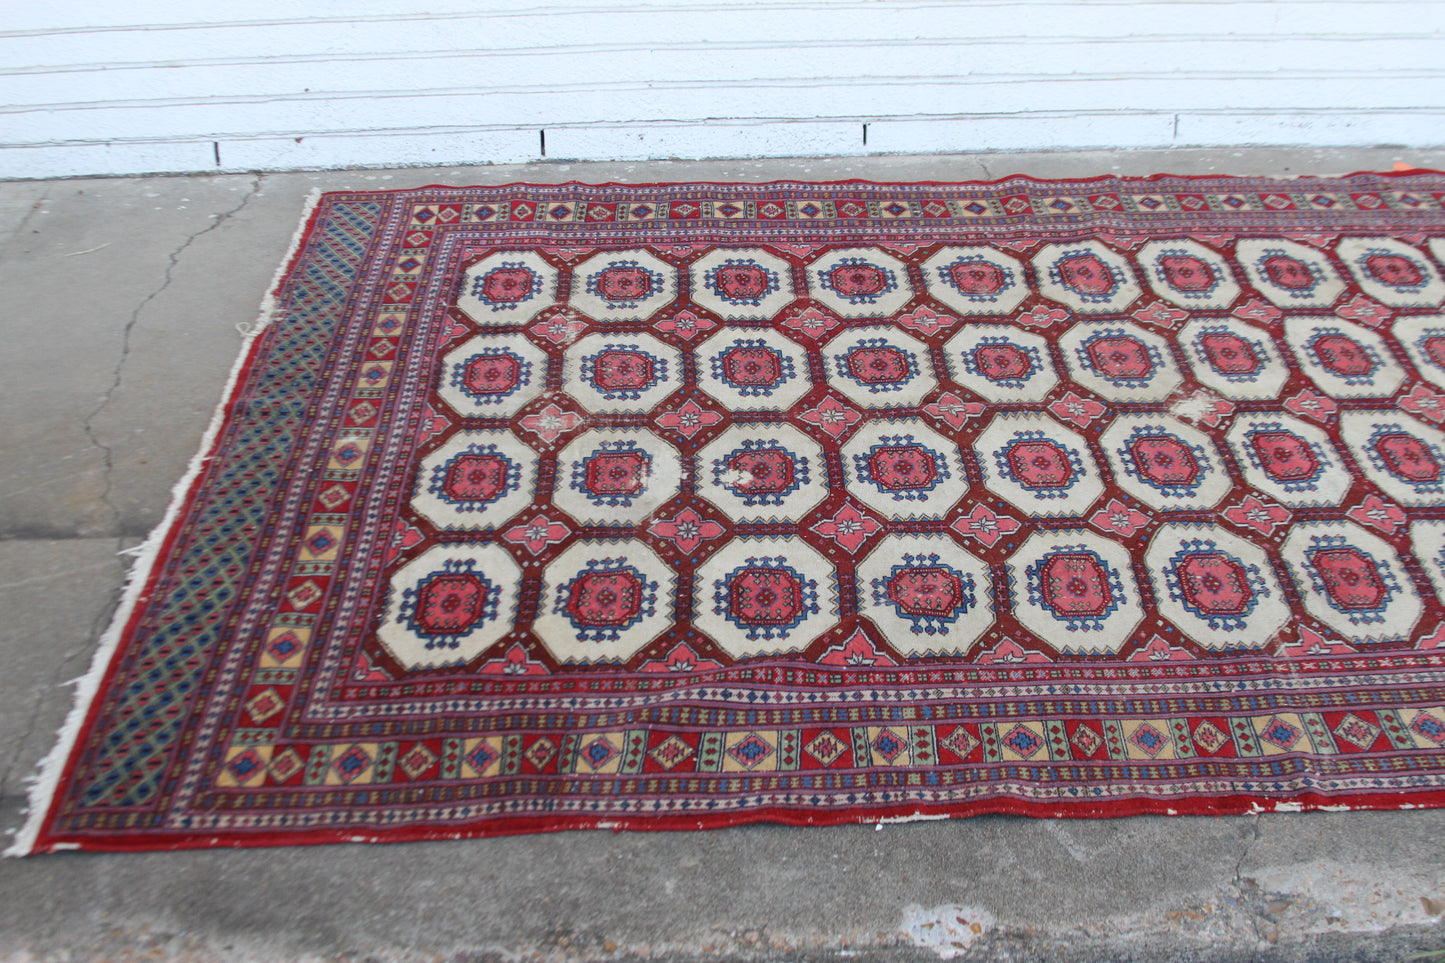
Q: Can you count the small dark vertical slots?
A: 3